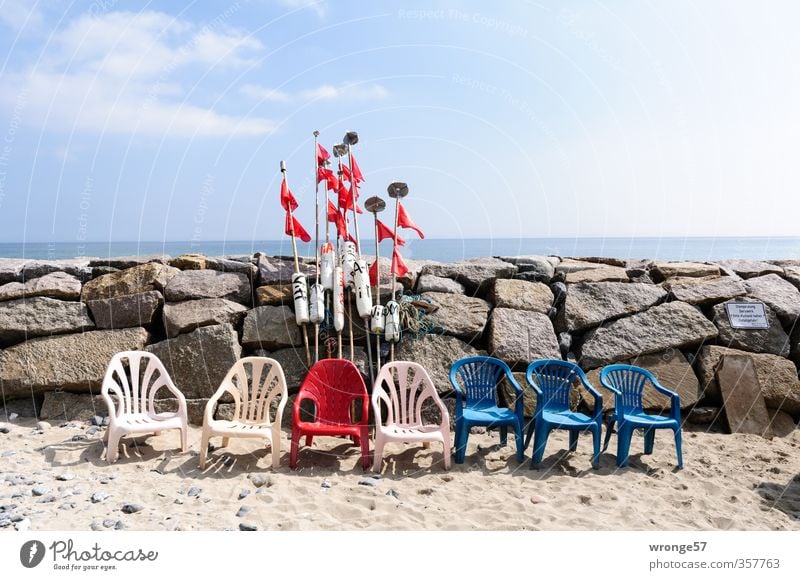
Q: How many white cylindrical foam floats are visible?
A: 8